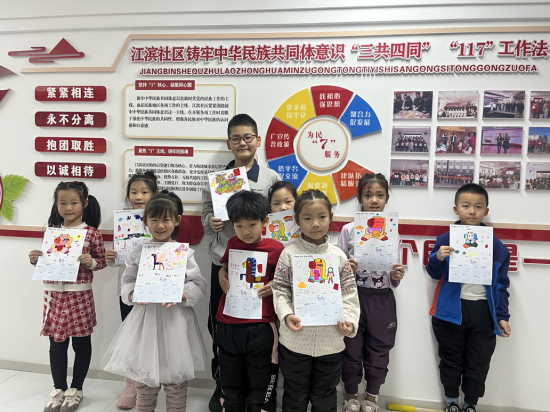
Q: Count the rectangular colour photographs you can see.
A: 12